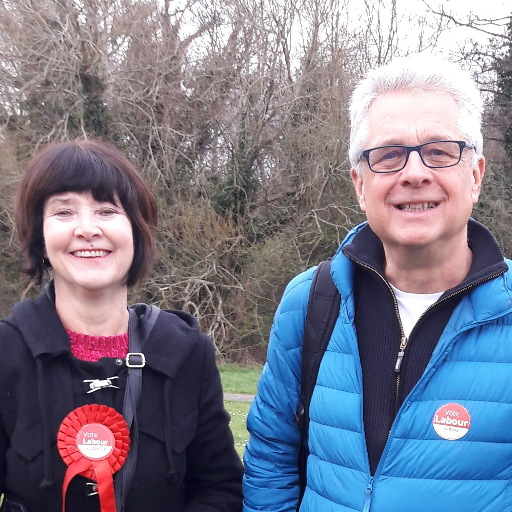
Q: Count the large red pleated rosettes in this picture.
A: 1